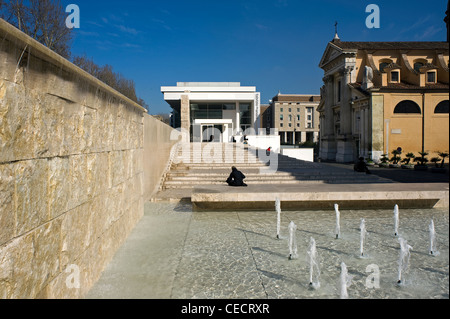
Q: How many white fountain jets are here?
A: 9